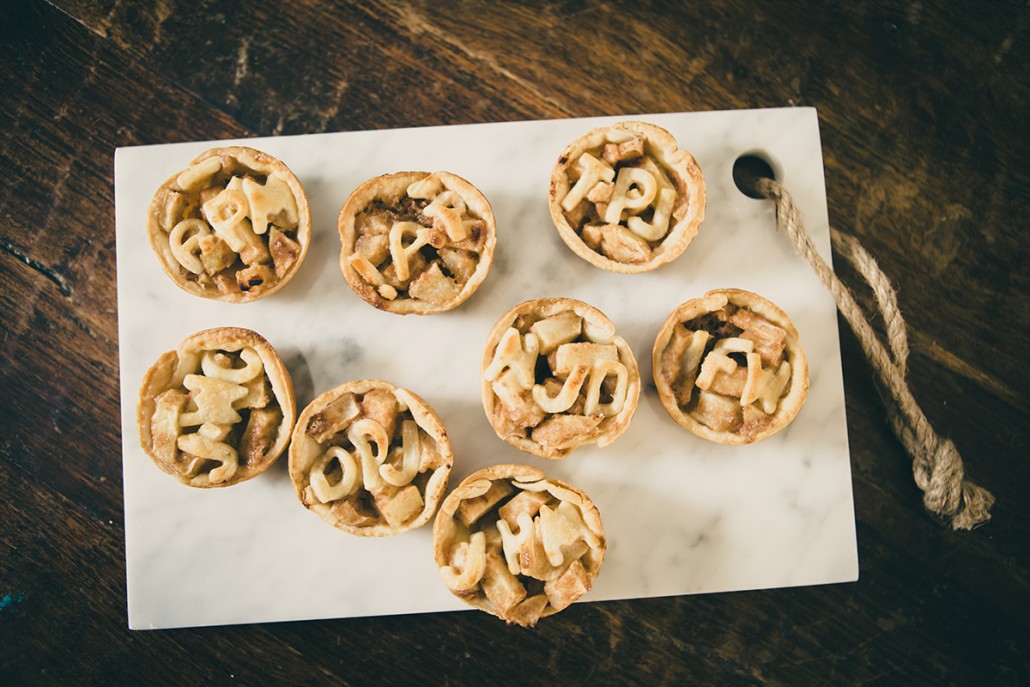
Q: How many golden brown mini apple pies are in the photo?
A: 8